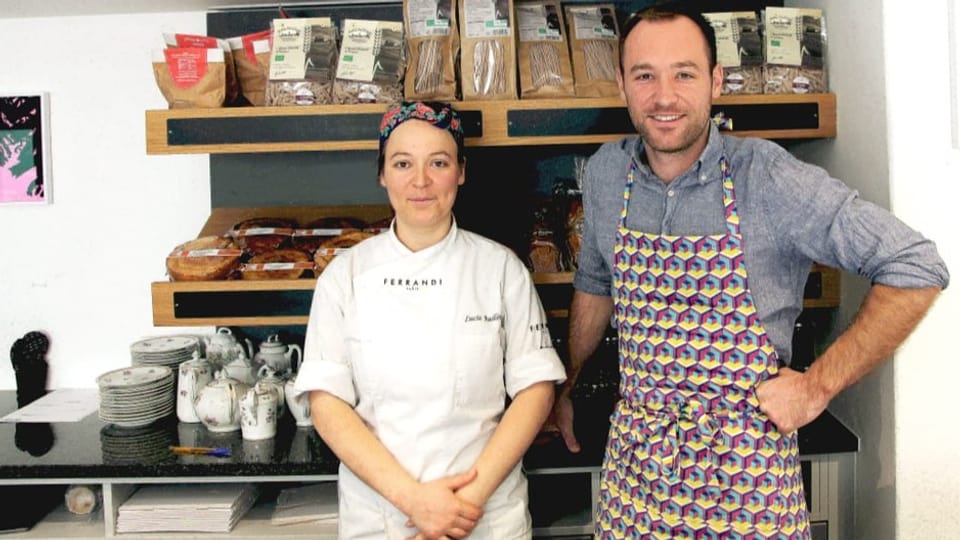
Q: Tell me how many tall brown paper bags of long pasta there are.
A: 4